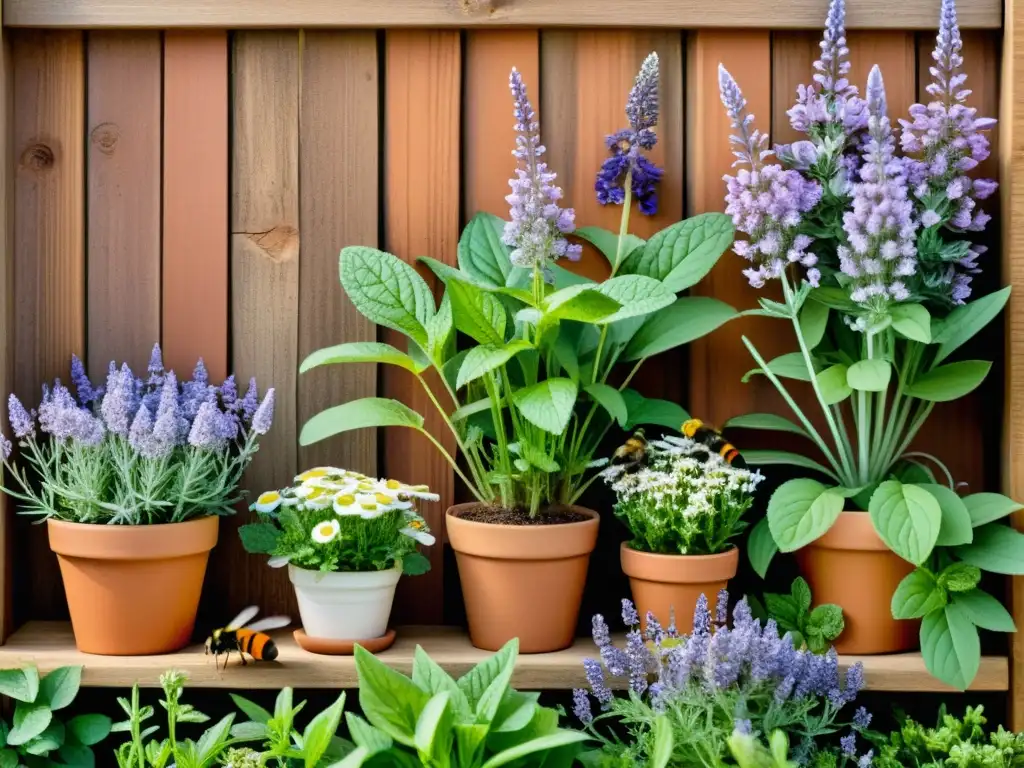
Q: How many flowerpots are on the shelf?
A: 5